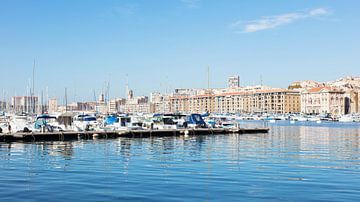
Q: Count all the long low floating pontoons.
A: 1